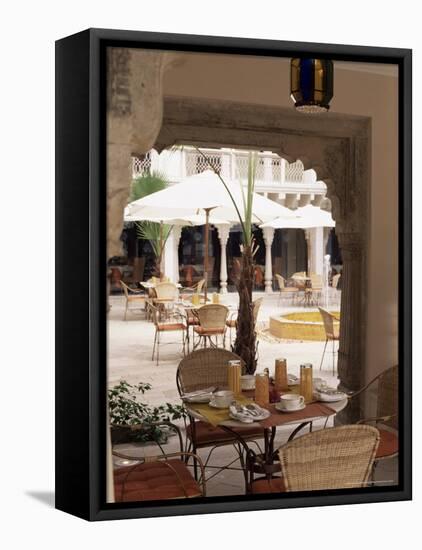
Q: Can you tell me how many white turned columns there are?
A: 2